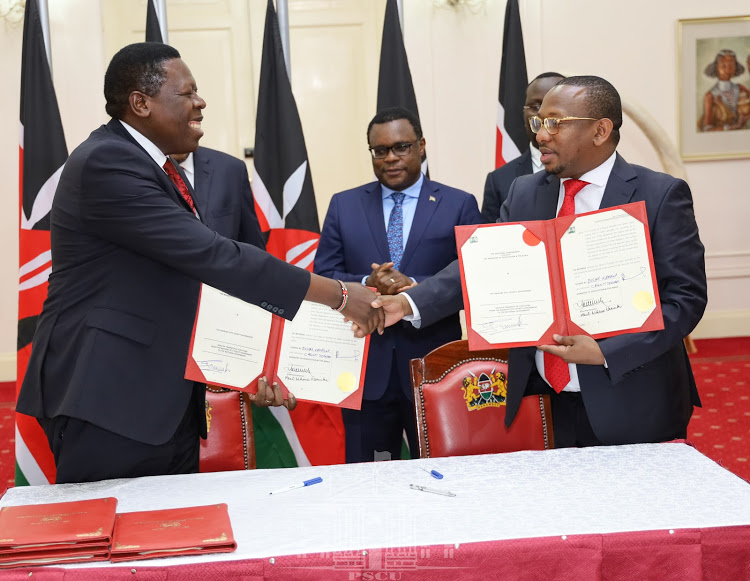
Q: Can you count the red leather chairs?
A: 2